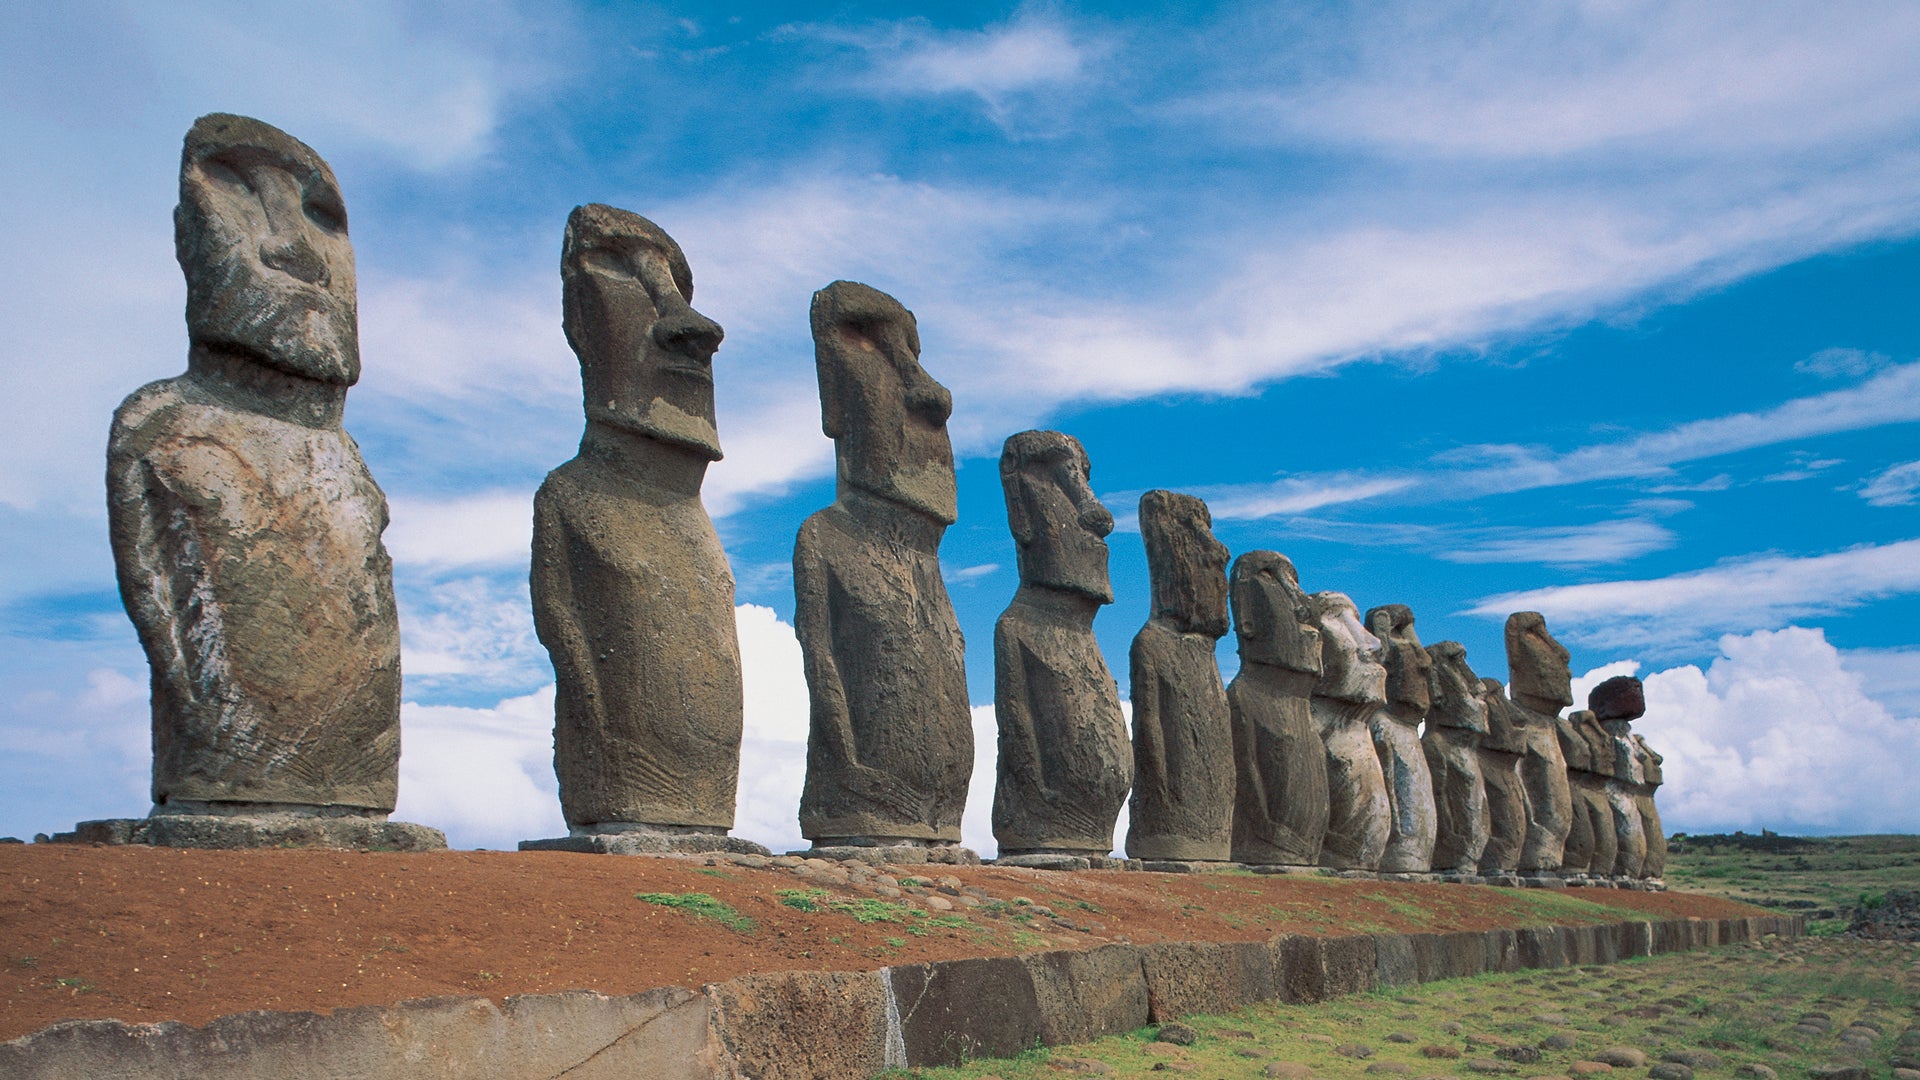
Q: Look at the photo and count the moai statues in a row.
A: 15